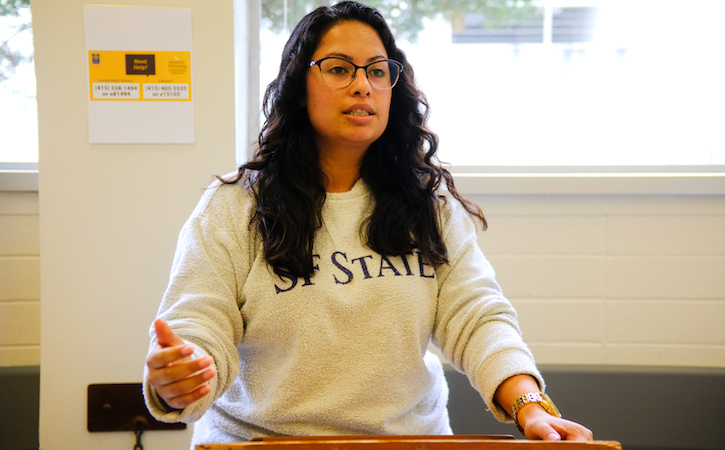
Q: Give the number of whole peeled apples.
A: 0